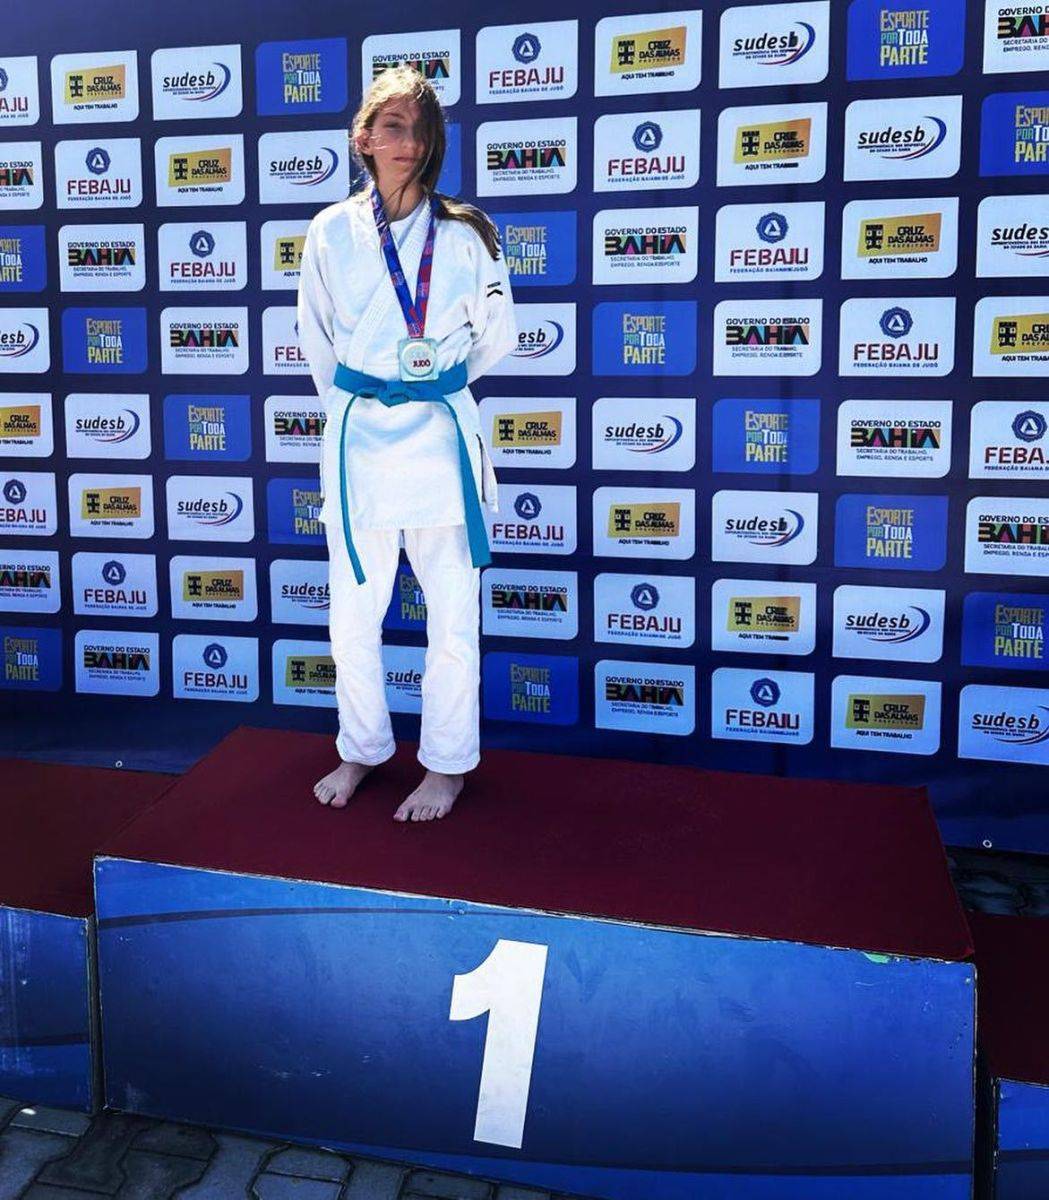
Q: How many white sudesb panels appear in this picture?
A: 15